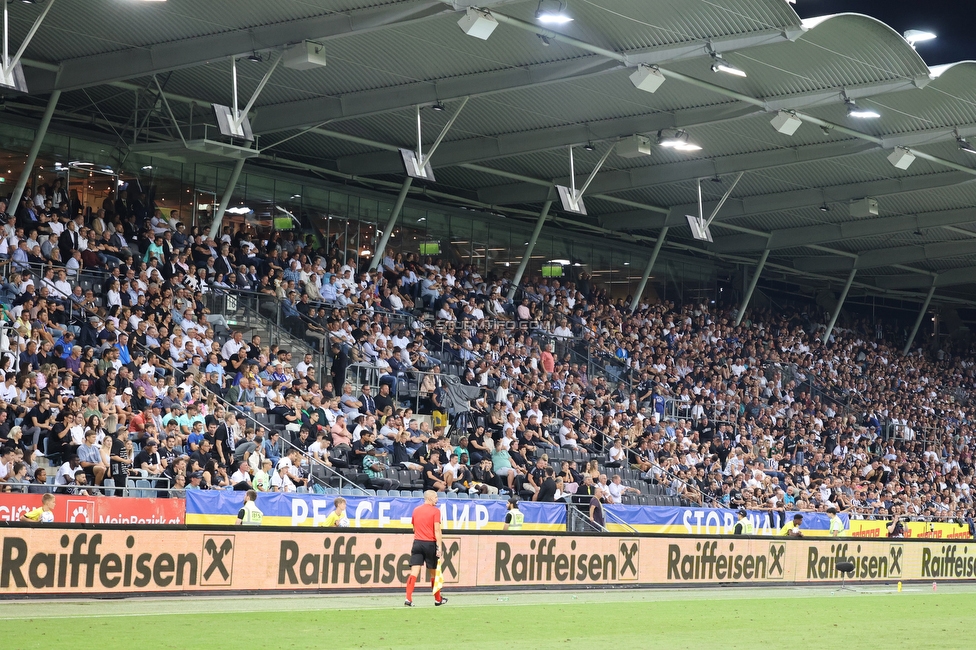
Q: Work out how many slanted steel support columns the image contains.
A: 8